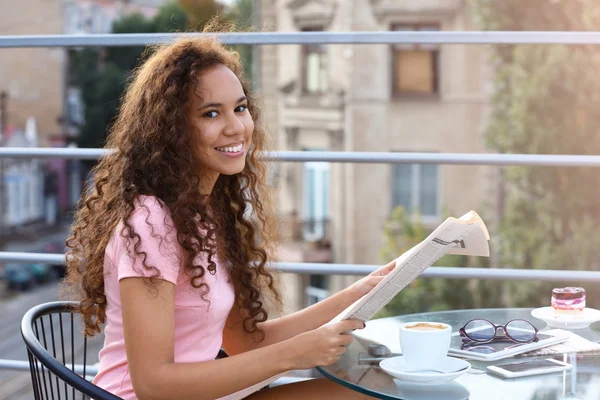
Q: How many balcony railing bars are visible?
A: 4